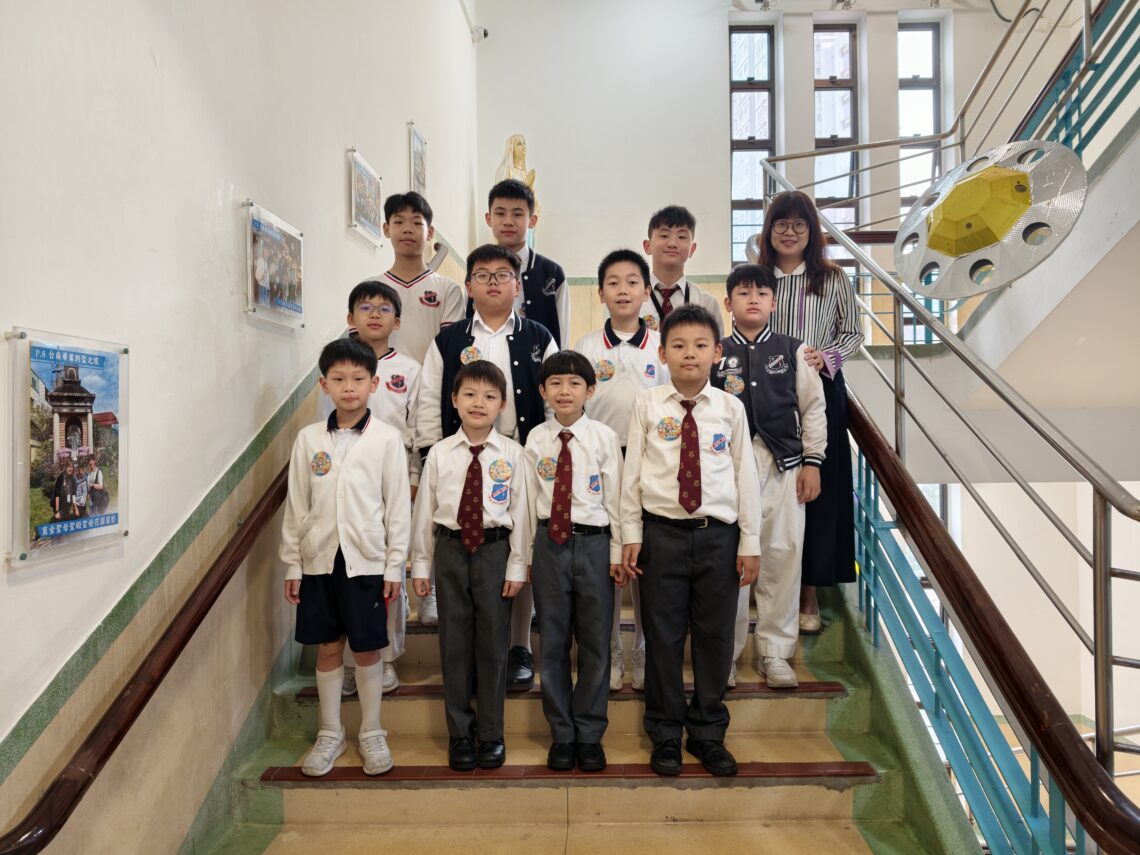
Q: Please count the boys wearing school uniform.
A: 11